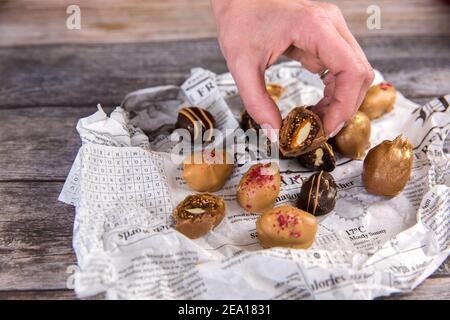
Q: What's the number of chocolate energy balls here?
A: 13